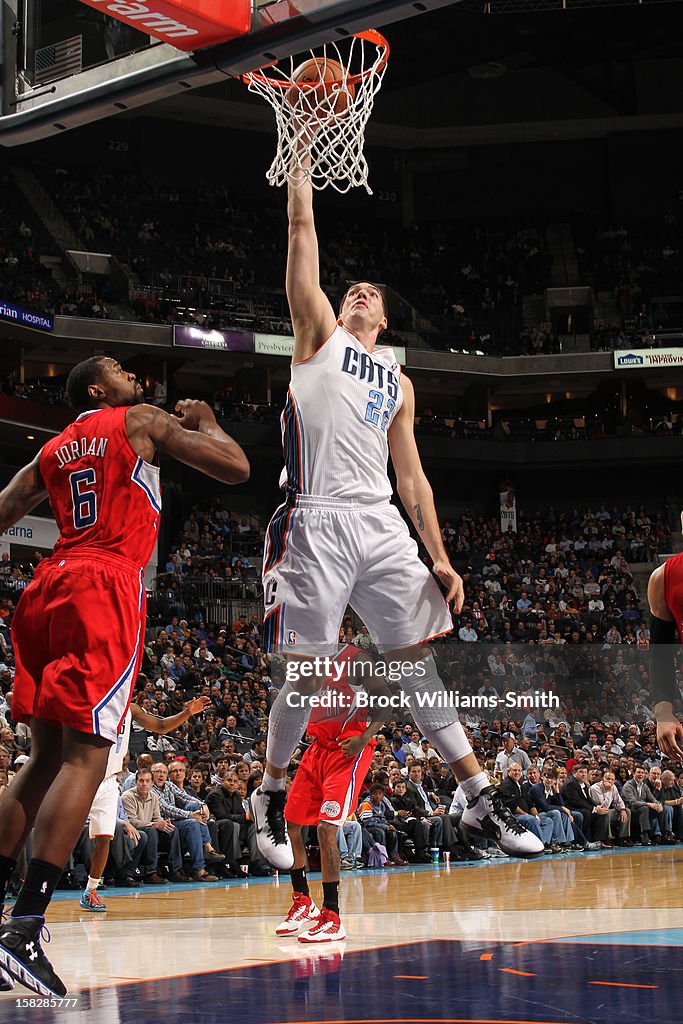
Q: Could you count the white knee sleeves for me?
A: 2